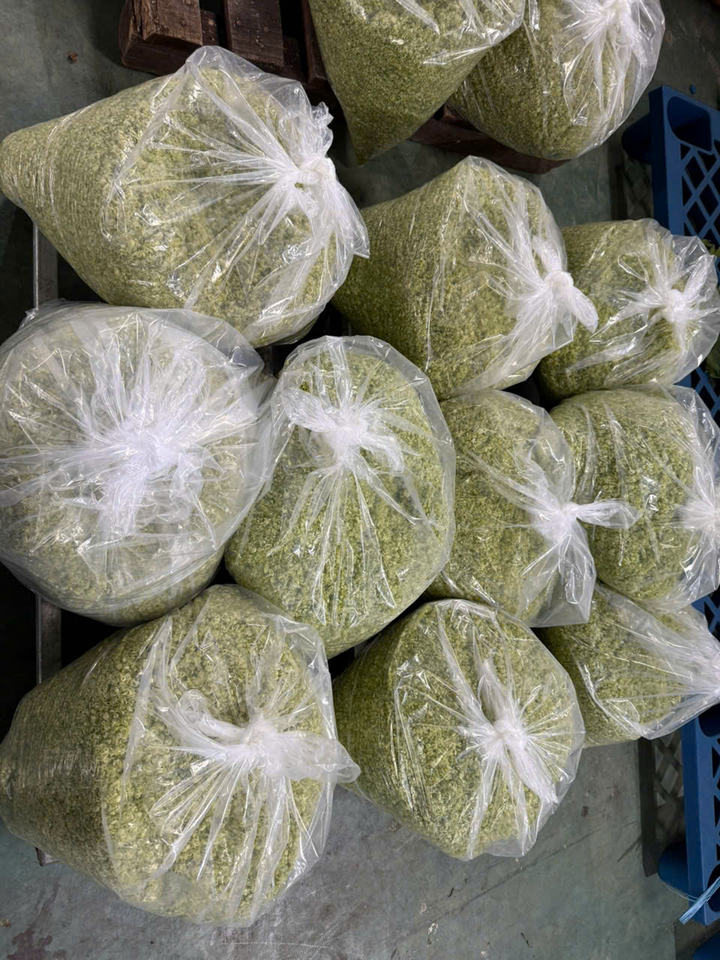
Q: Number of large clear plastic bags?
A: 12